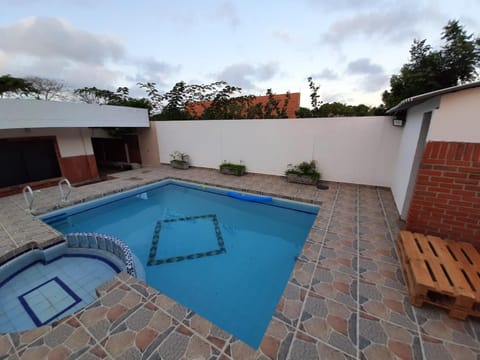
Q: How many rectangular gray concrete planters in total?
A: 3